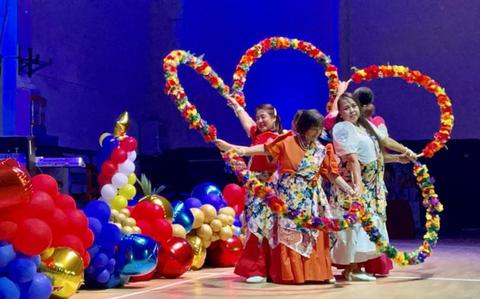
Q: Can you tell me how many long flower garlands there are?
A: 5